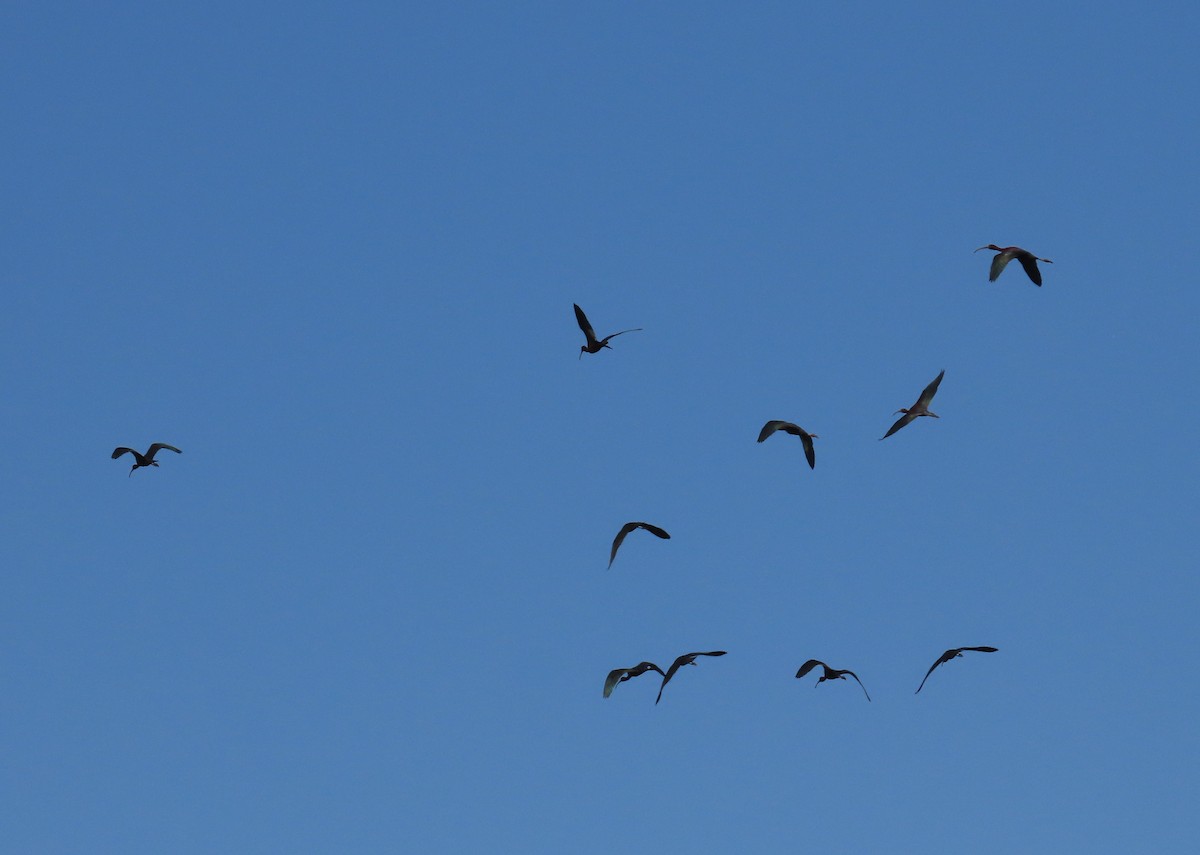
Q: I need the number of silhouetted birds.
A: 10